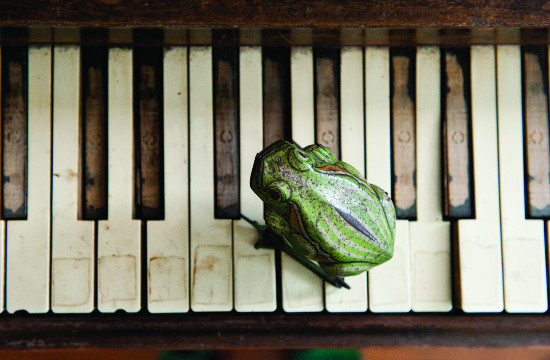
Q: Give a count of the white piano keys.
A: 12